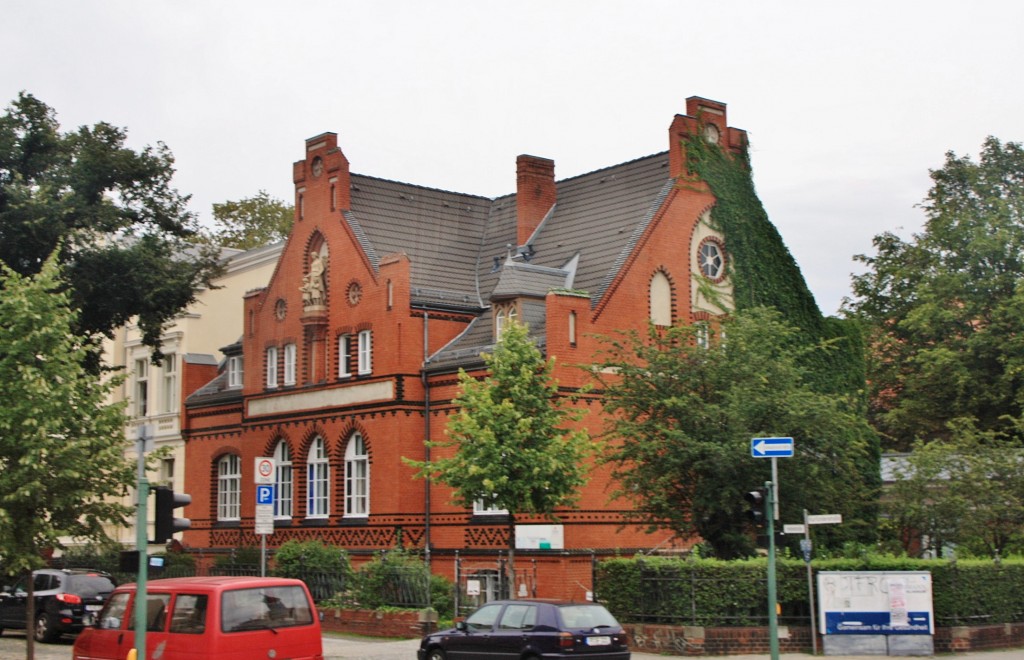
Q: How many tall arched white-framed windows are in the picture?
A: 4